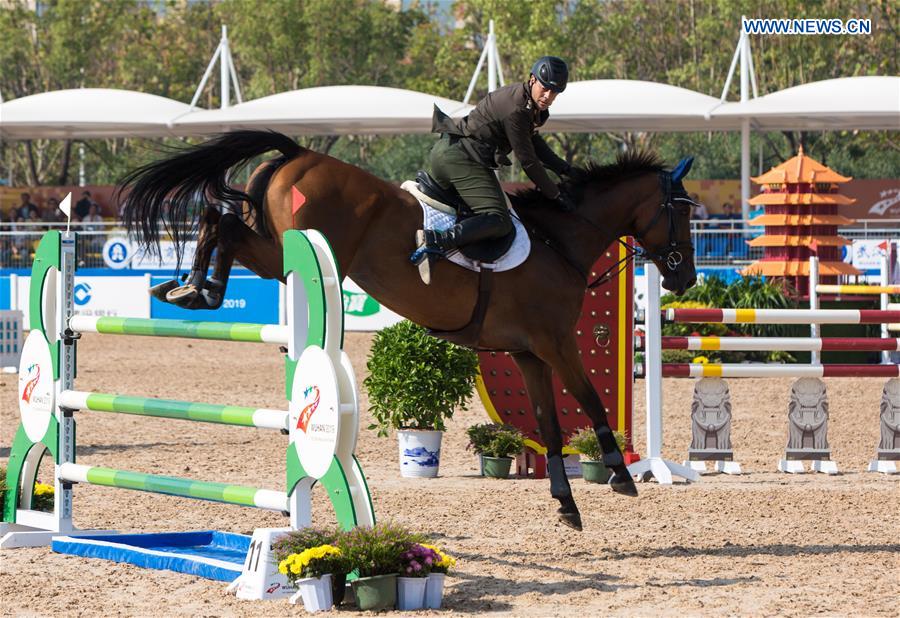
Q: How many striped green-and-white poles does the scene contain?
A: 3